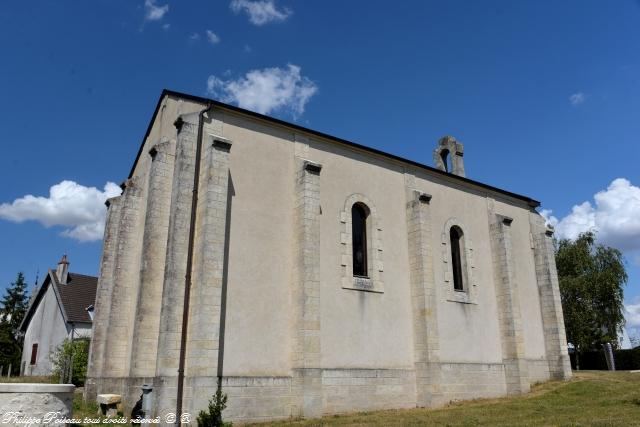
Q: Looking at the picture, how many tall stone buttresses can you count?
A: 9